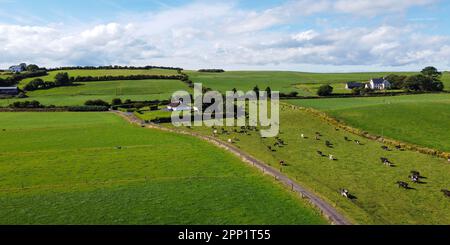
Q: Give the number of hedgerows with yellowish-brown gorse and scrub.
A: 1